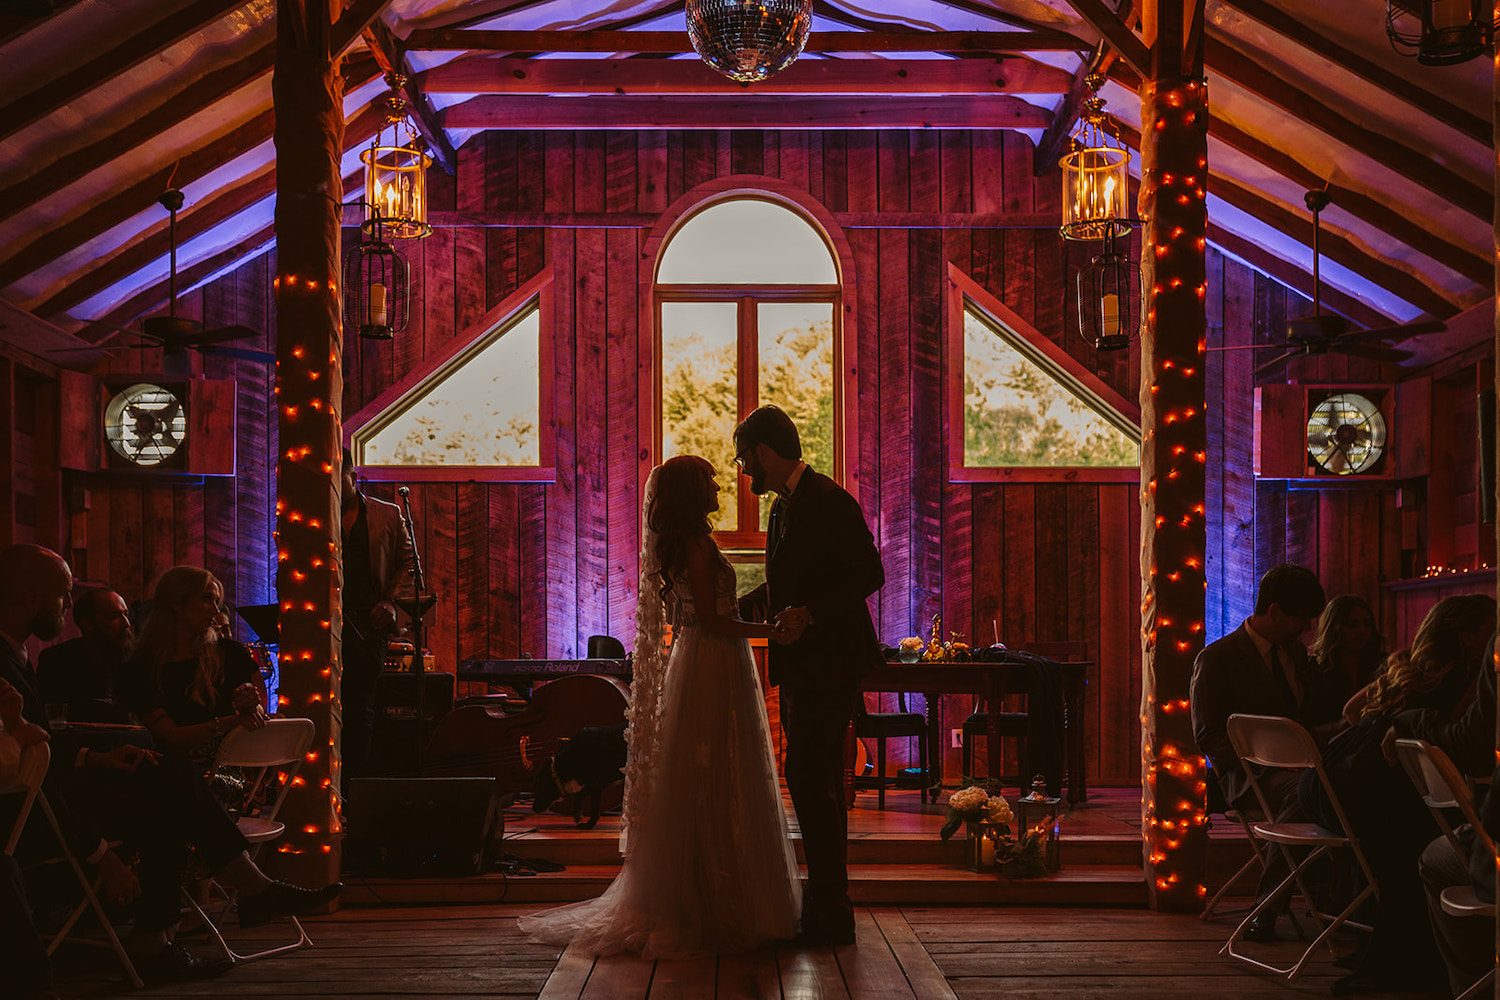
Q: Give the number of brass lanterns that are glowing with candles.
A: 2